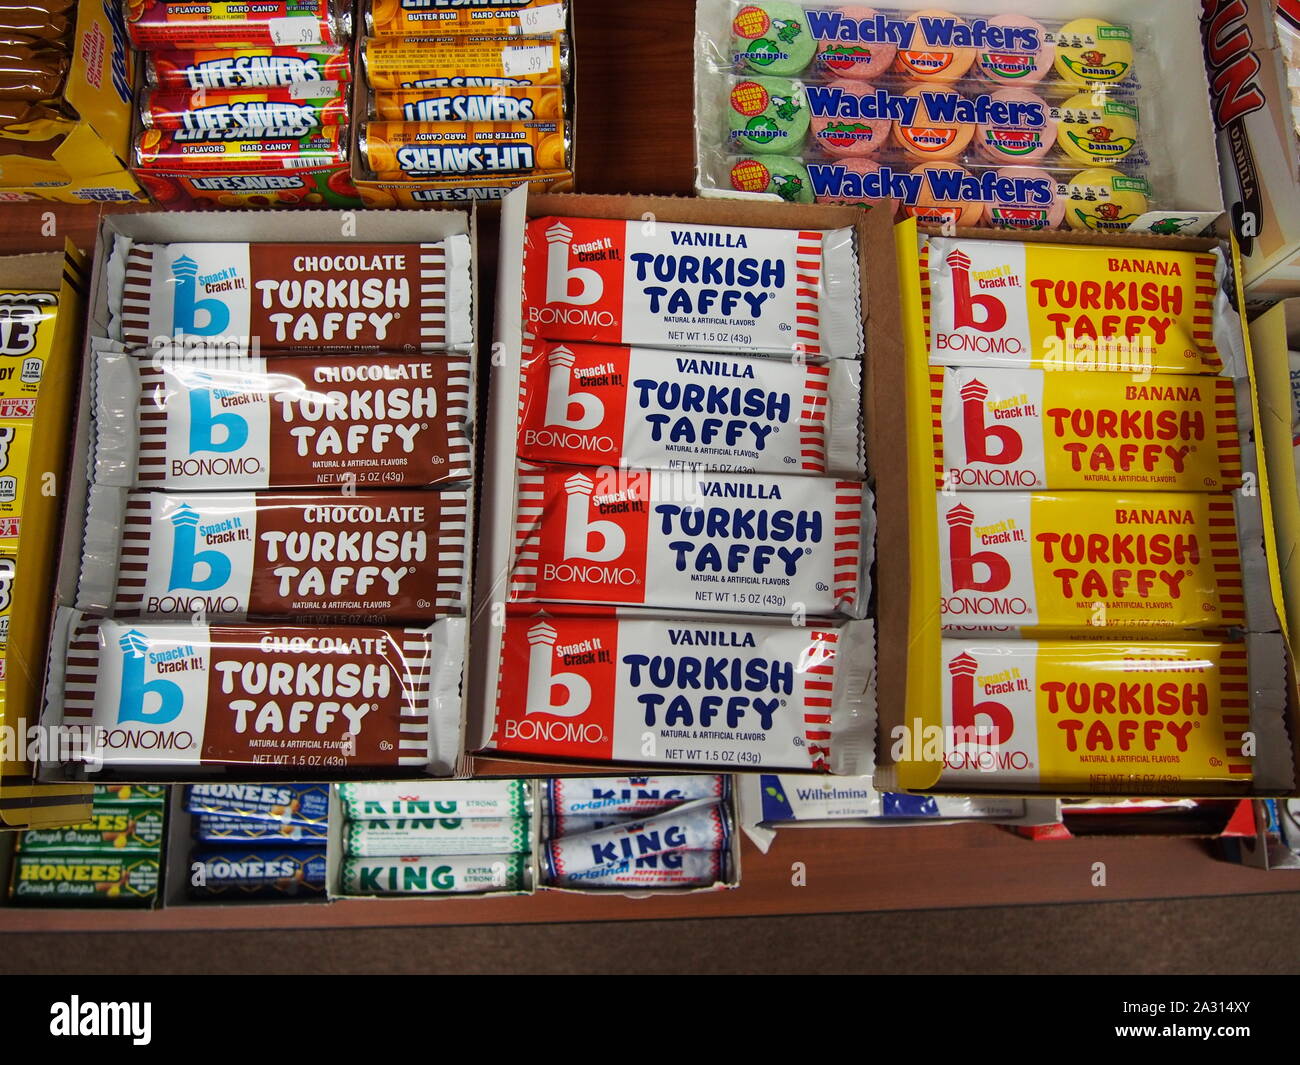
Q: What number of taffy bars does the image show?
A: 12